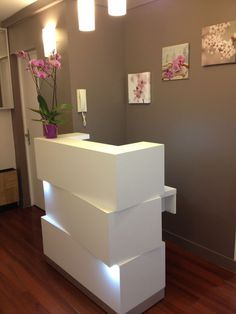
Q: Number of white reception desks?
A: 1